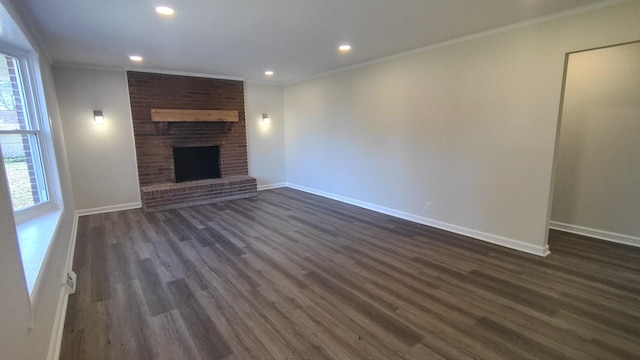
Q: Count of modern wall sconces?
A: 2